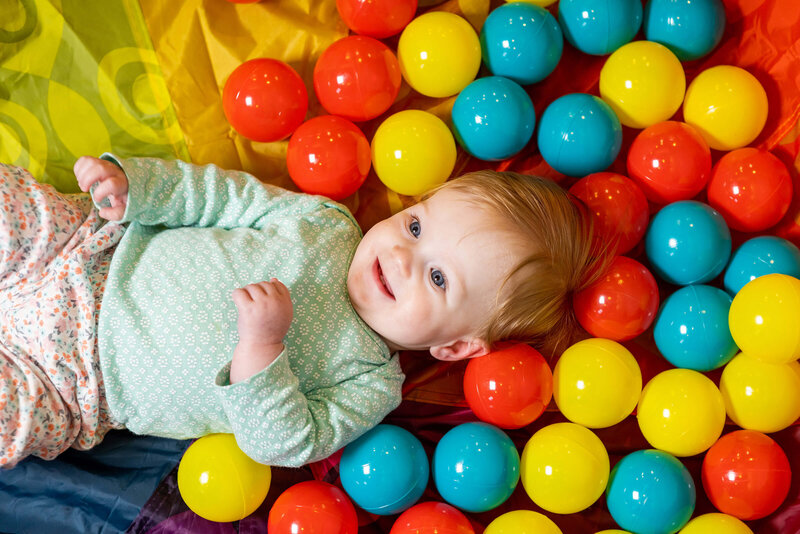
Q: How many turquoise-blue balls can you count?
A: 11